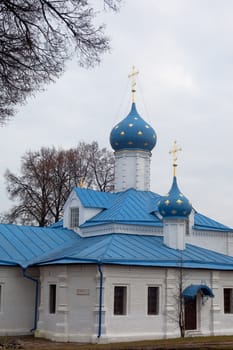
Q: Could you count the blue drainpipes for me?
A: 2